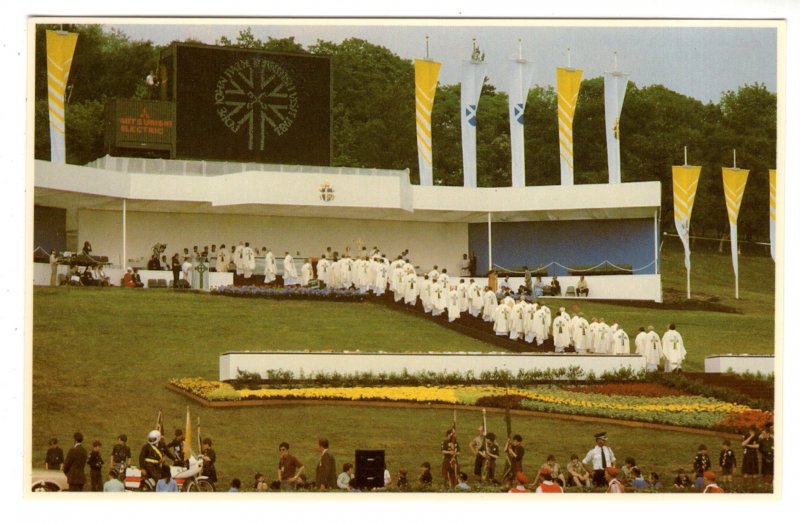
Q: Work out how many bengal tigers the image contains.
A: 0